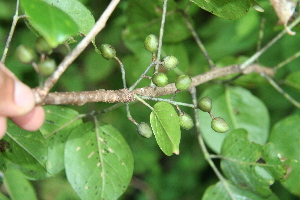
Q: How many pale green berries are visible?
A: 12